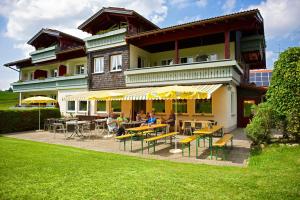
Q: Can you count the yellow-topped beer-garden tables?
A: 2